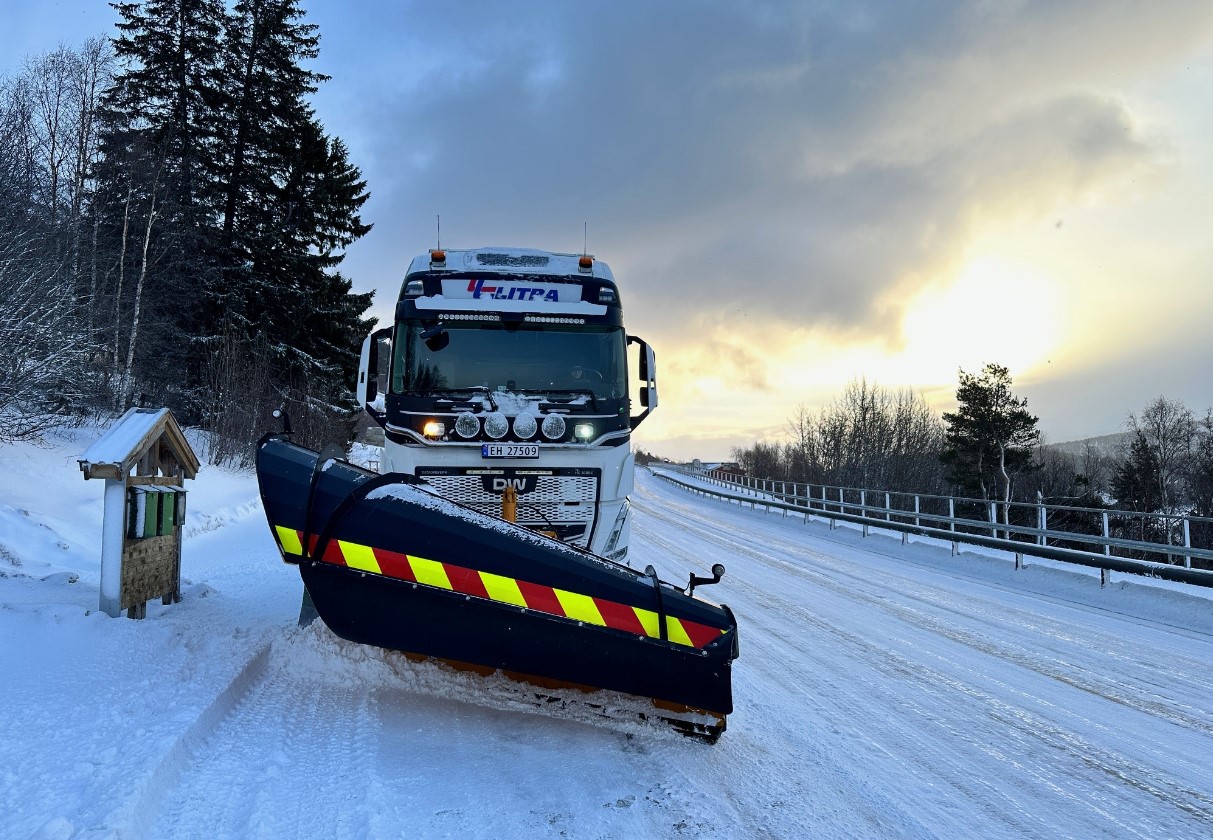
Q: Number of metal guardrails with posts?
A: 2